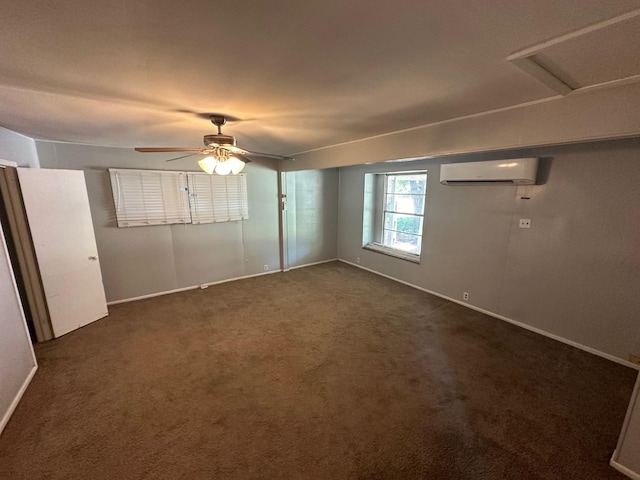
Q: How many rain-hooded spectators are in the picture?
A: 0